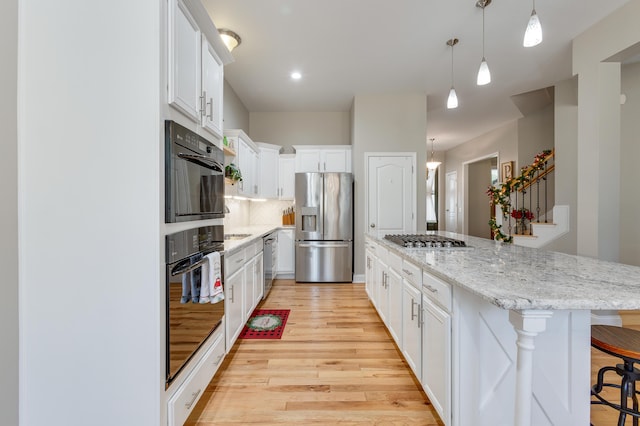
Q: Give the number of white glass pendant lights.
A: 3